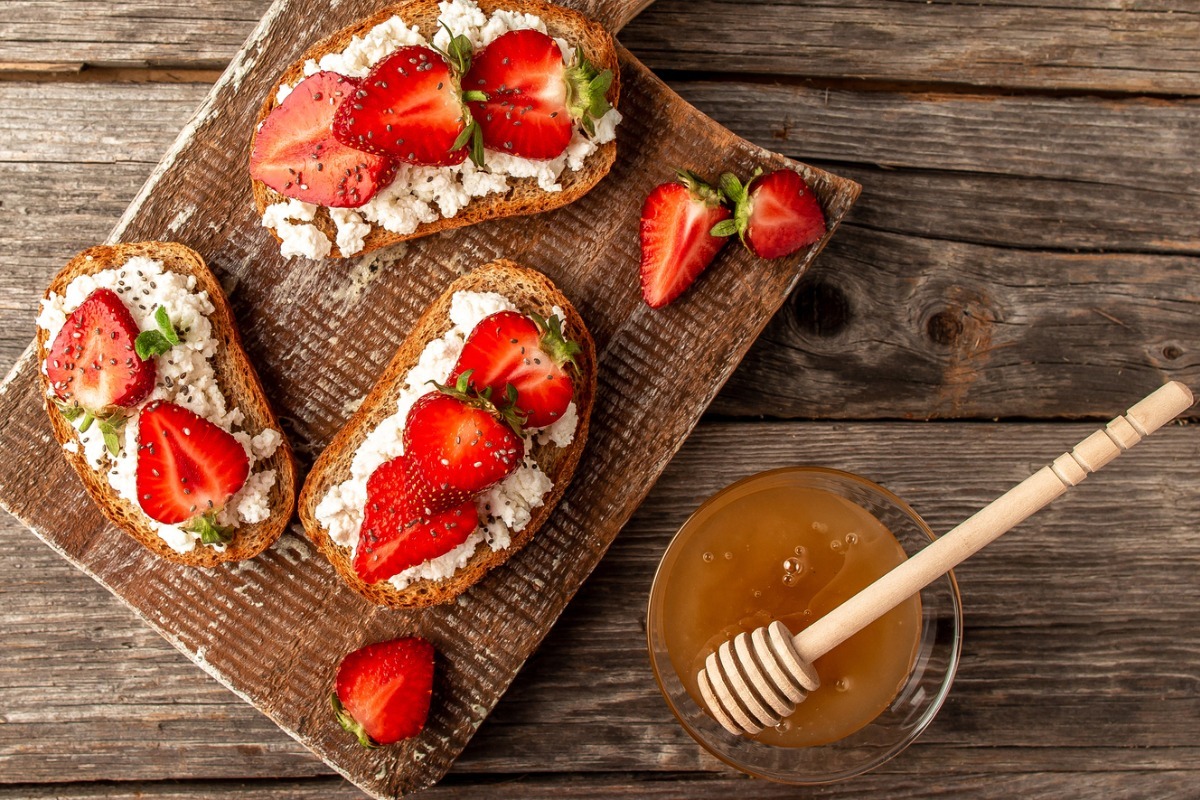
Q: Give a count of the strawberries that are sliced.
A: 11